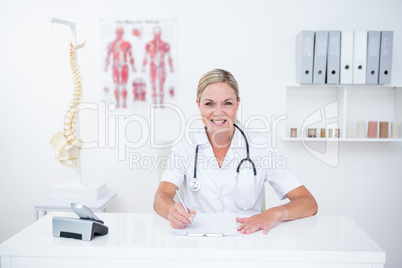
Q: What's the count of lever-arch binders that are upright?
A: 7